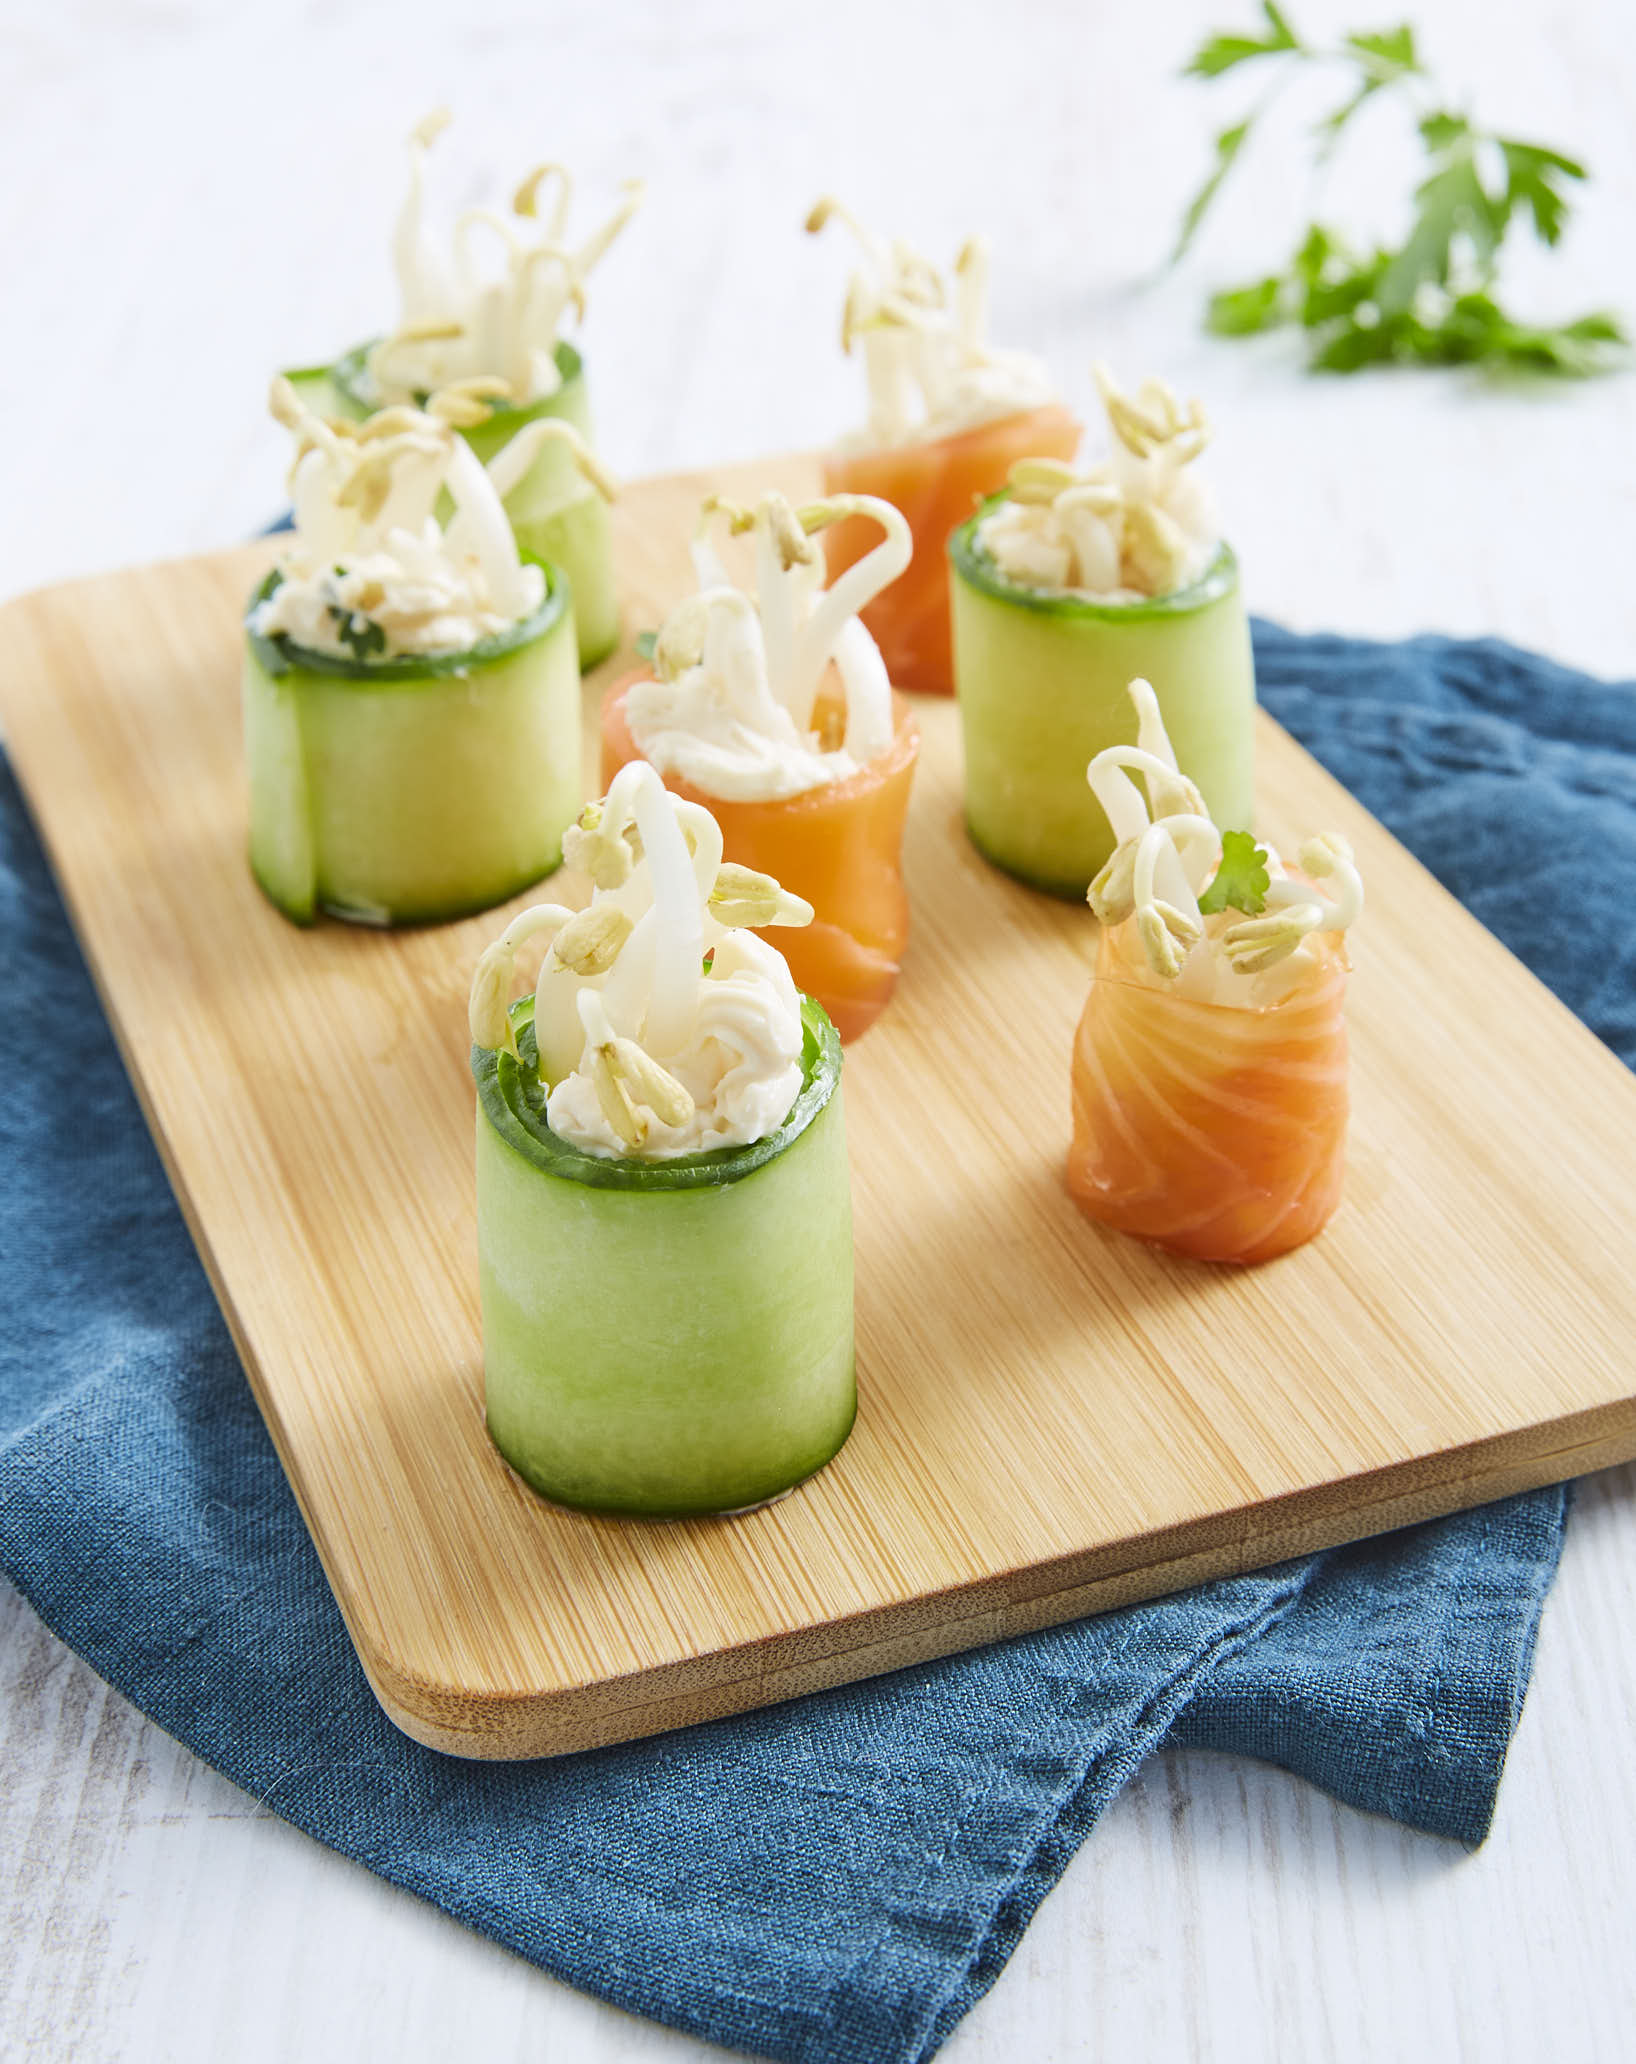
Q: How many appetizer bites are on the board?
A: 7